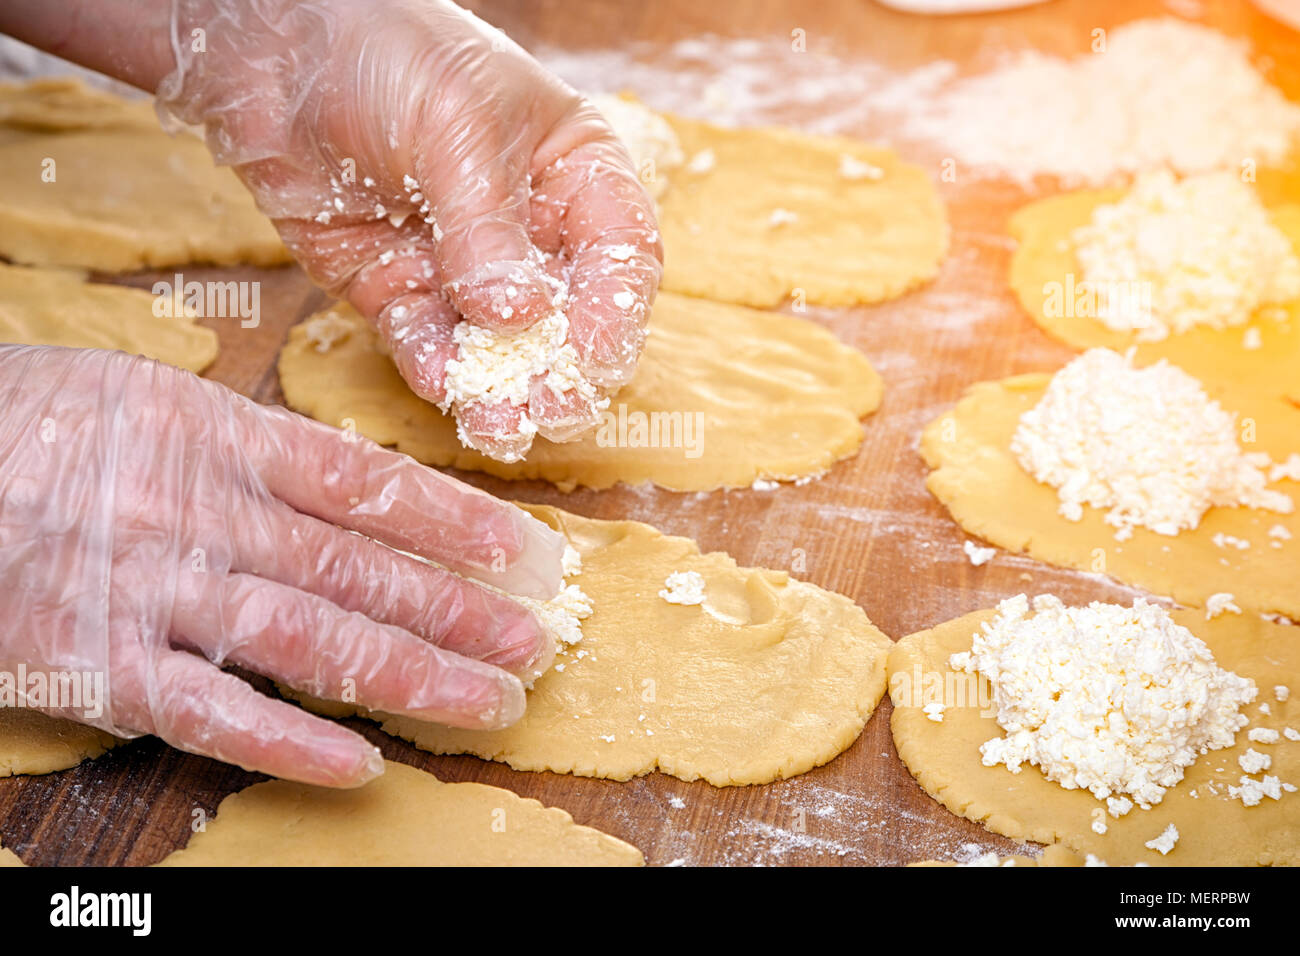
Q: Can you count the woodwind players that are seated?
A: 0